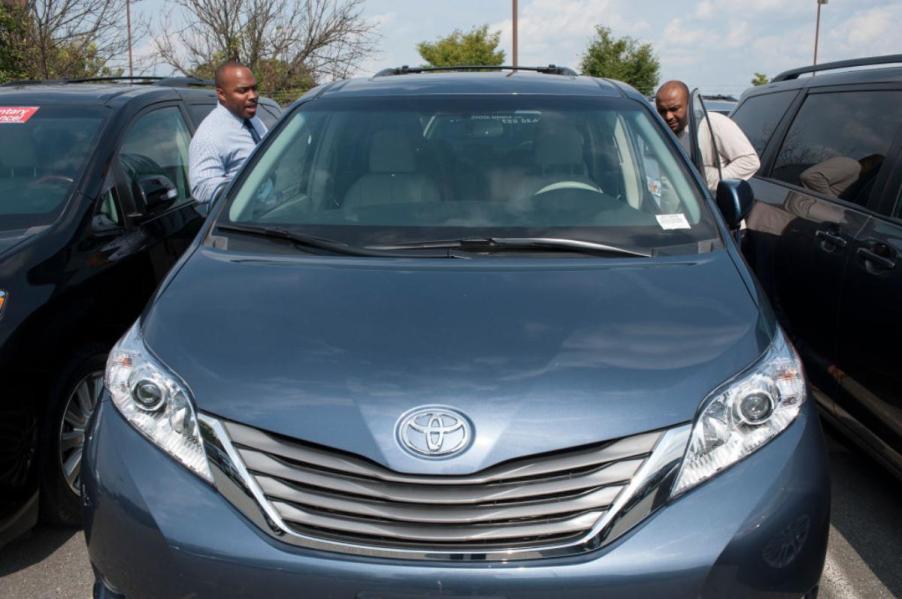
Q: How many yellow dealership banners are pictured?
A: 0